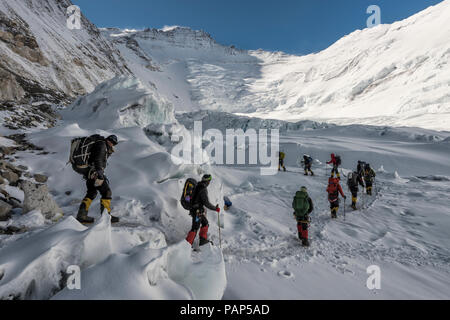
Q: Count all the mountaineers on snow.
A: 10